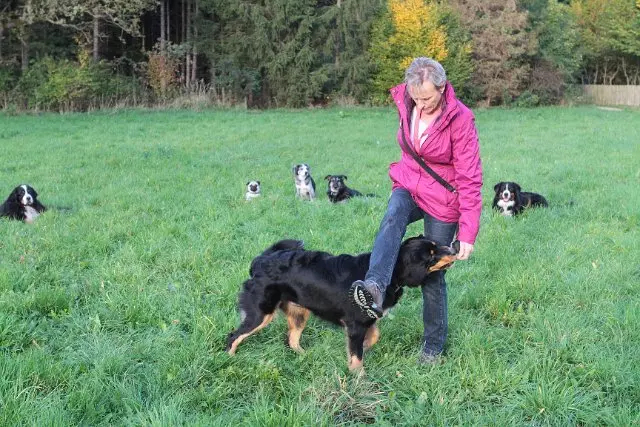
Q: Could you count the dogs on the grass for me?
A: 6